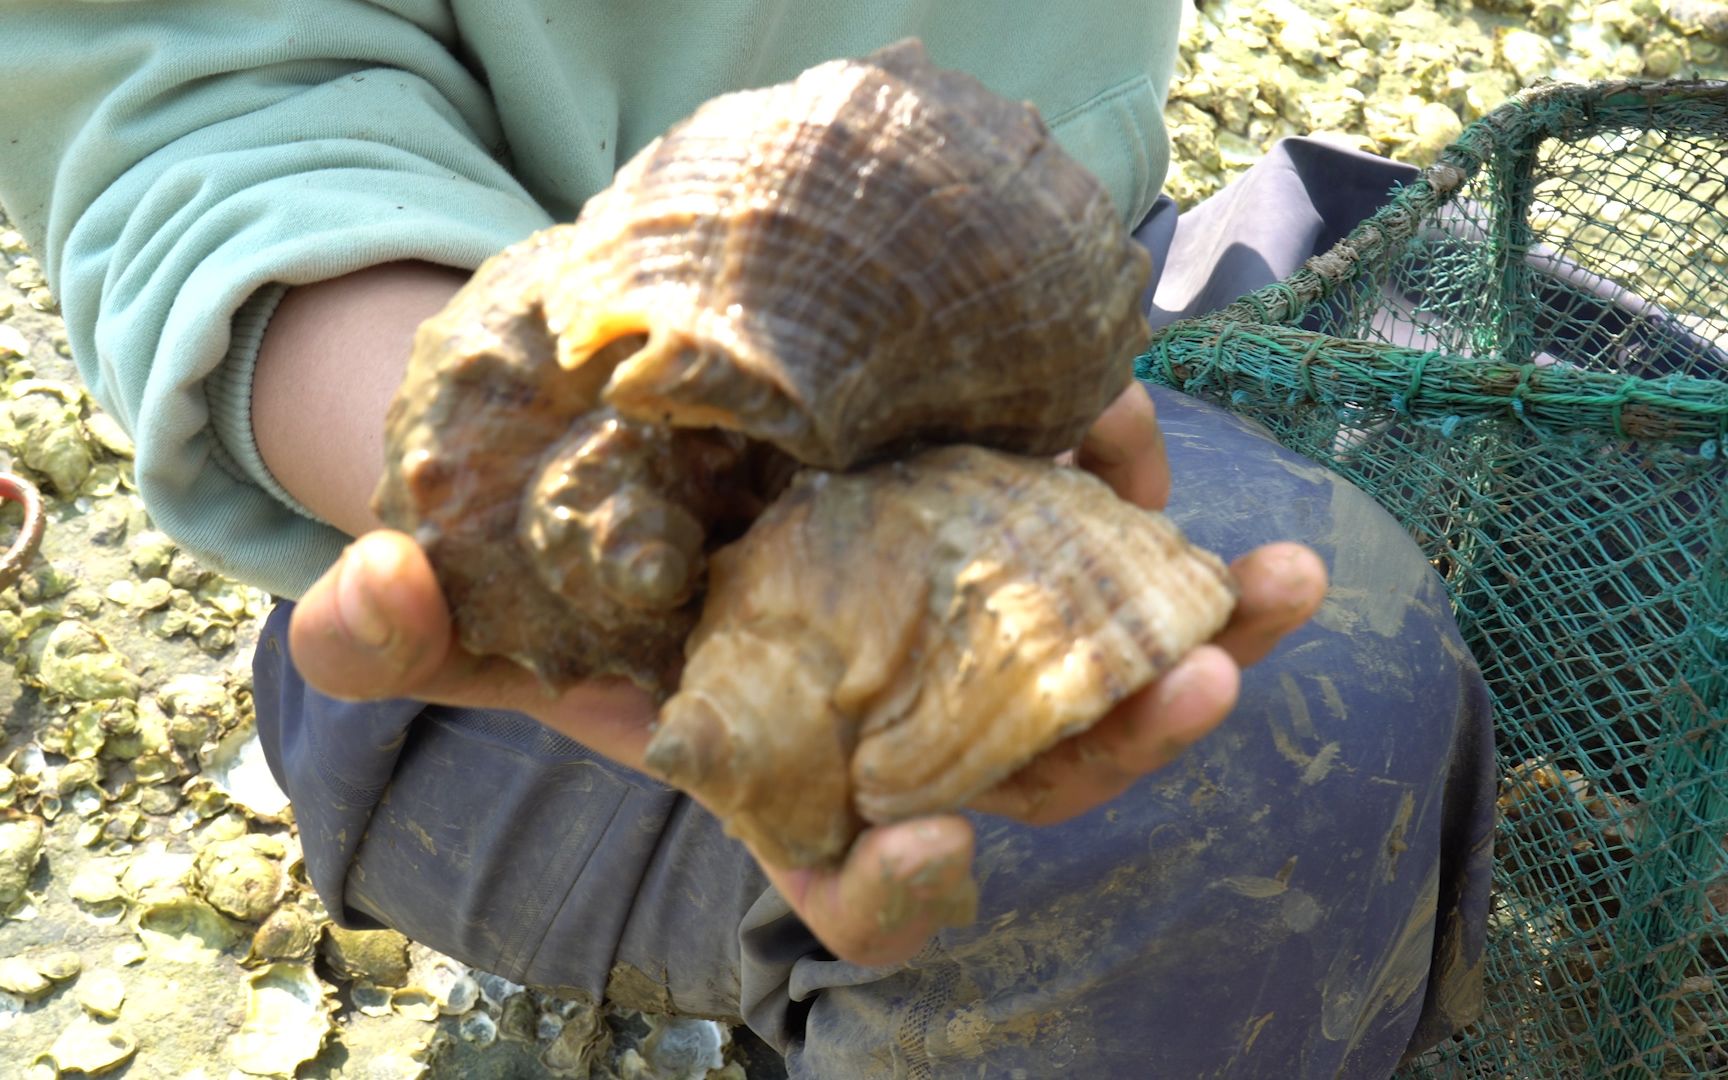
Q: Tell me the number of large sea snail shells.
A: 3